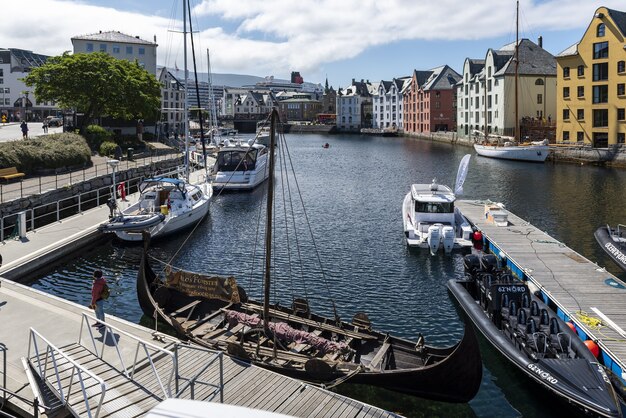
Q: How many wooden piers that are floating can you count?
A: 2